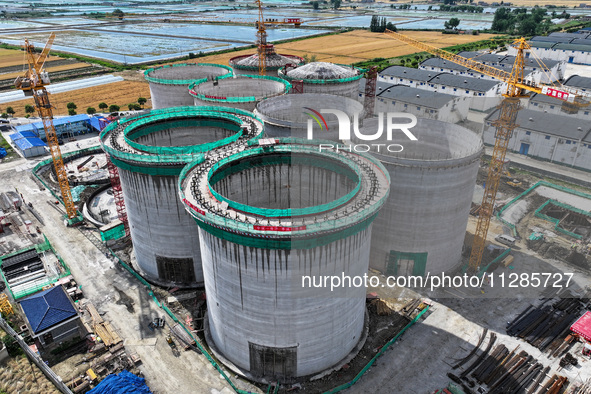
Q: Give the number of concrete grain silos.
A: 8